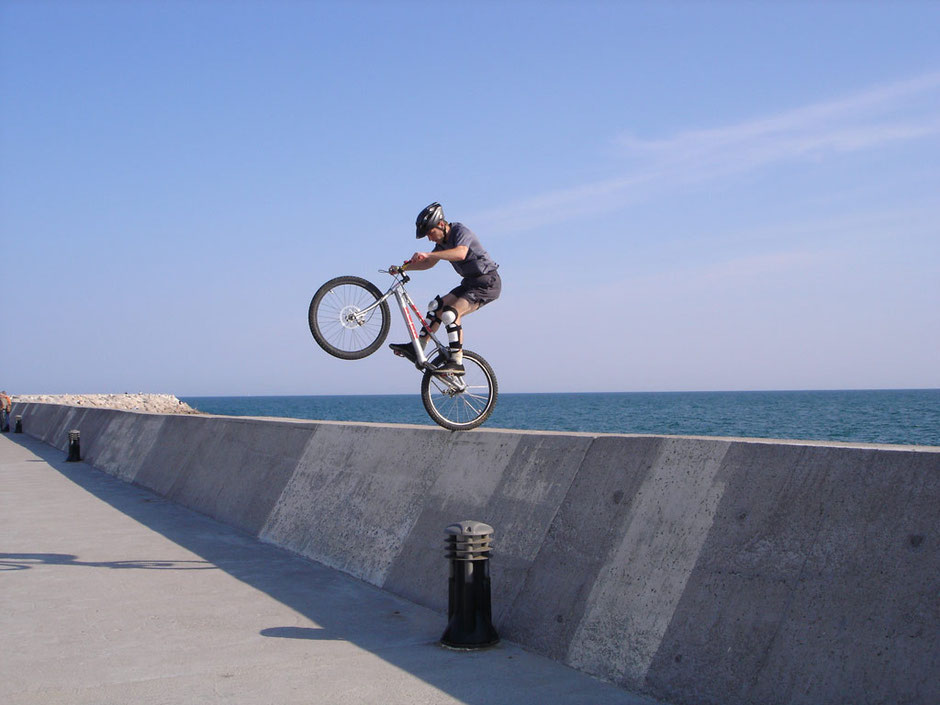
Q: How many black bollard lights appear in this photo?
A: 3